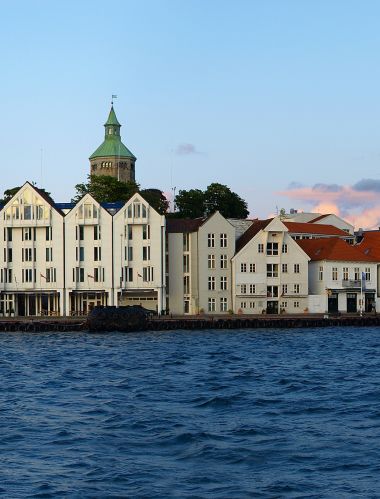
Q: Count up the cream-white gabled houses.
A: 5